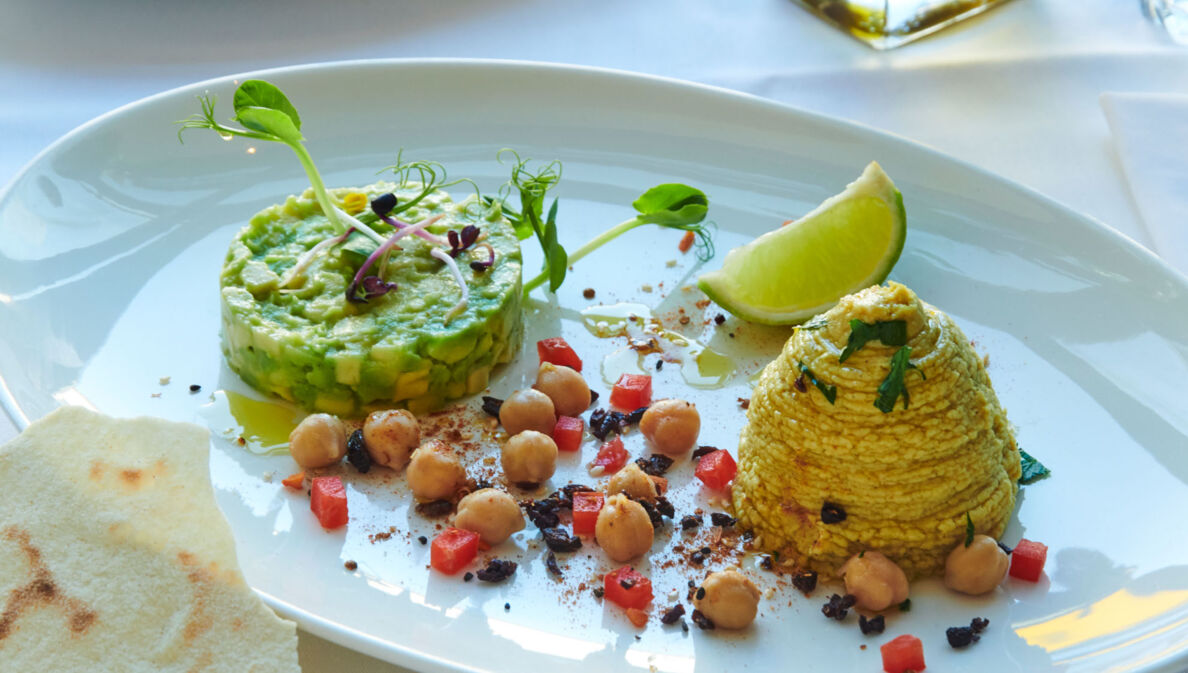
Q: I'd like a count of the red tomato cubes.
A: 11